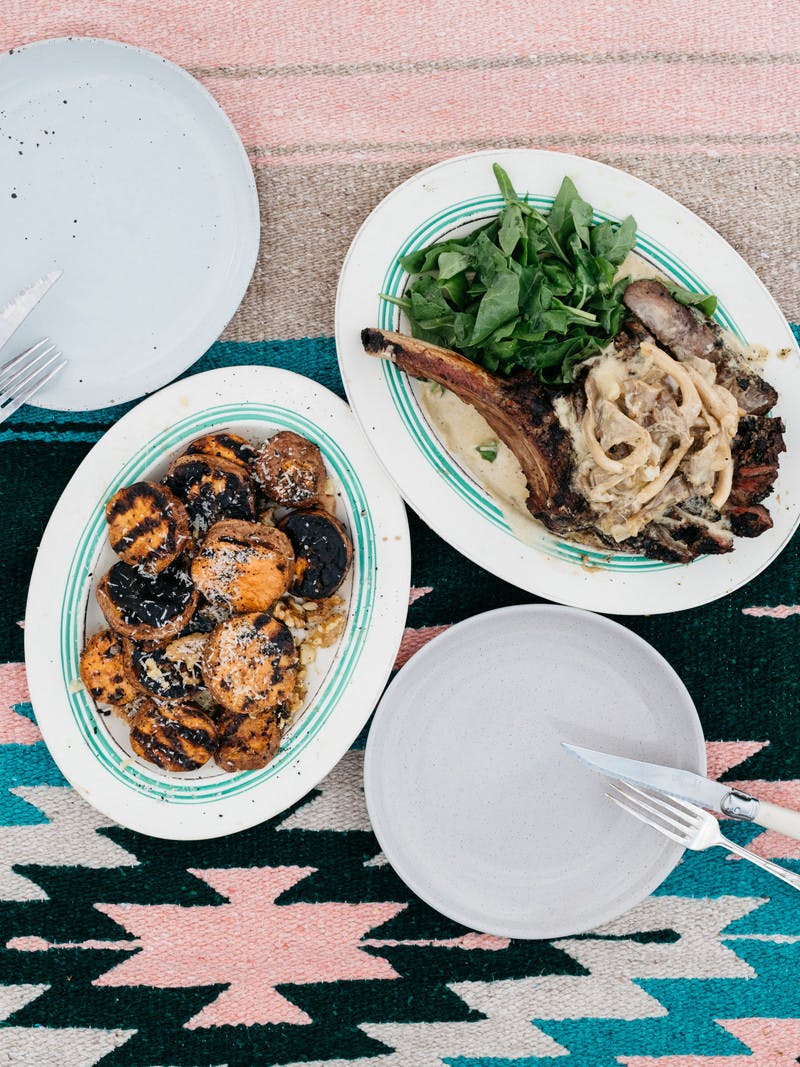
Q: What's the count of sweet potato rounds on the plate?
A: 12